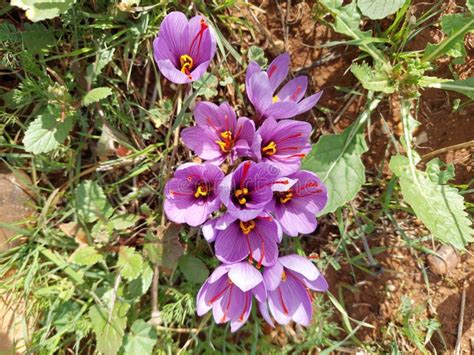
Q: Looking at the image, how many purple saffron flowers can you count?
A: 10